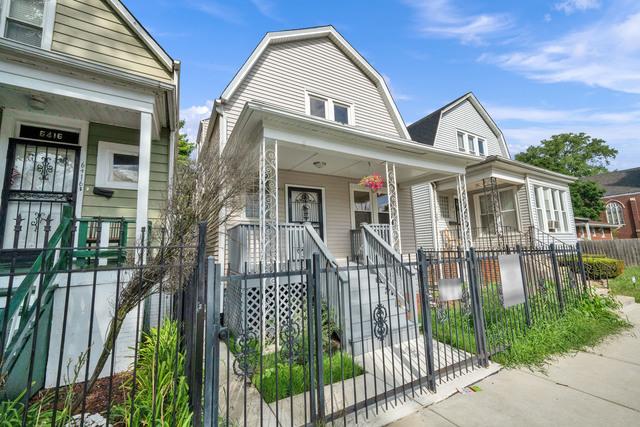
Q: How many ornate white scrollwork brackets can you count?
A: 3